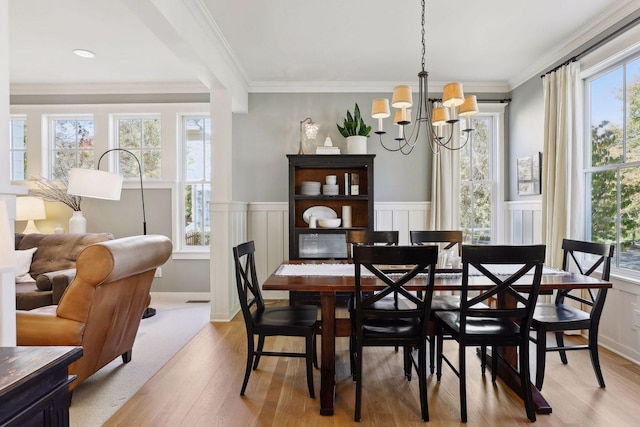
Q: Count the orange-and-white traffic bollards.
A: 0